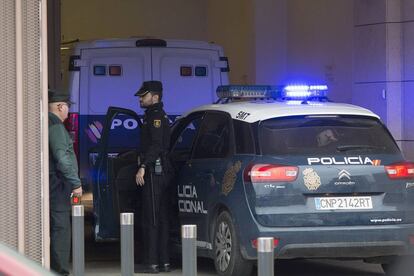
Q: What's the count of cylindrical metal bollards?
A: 4